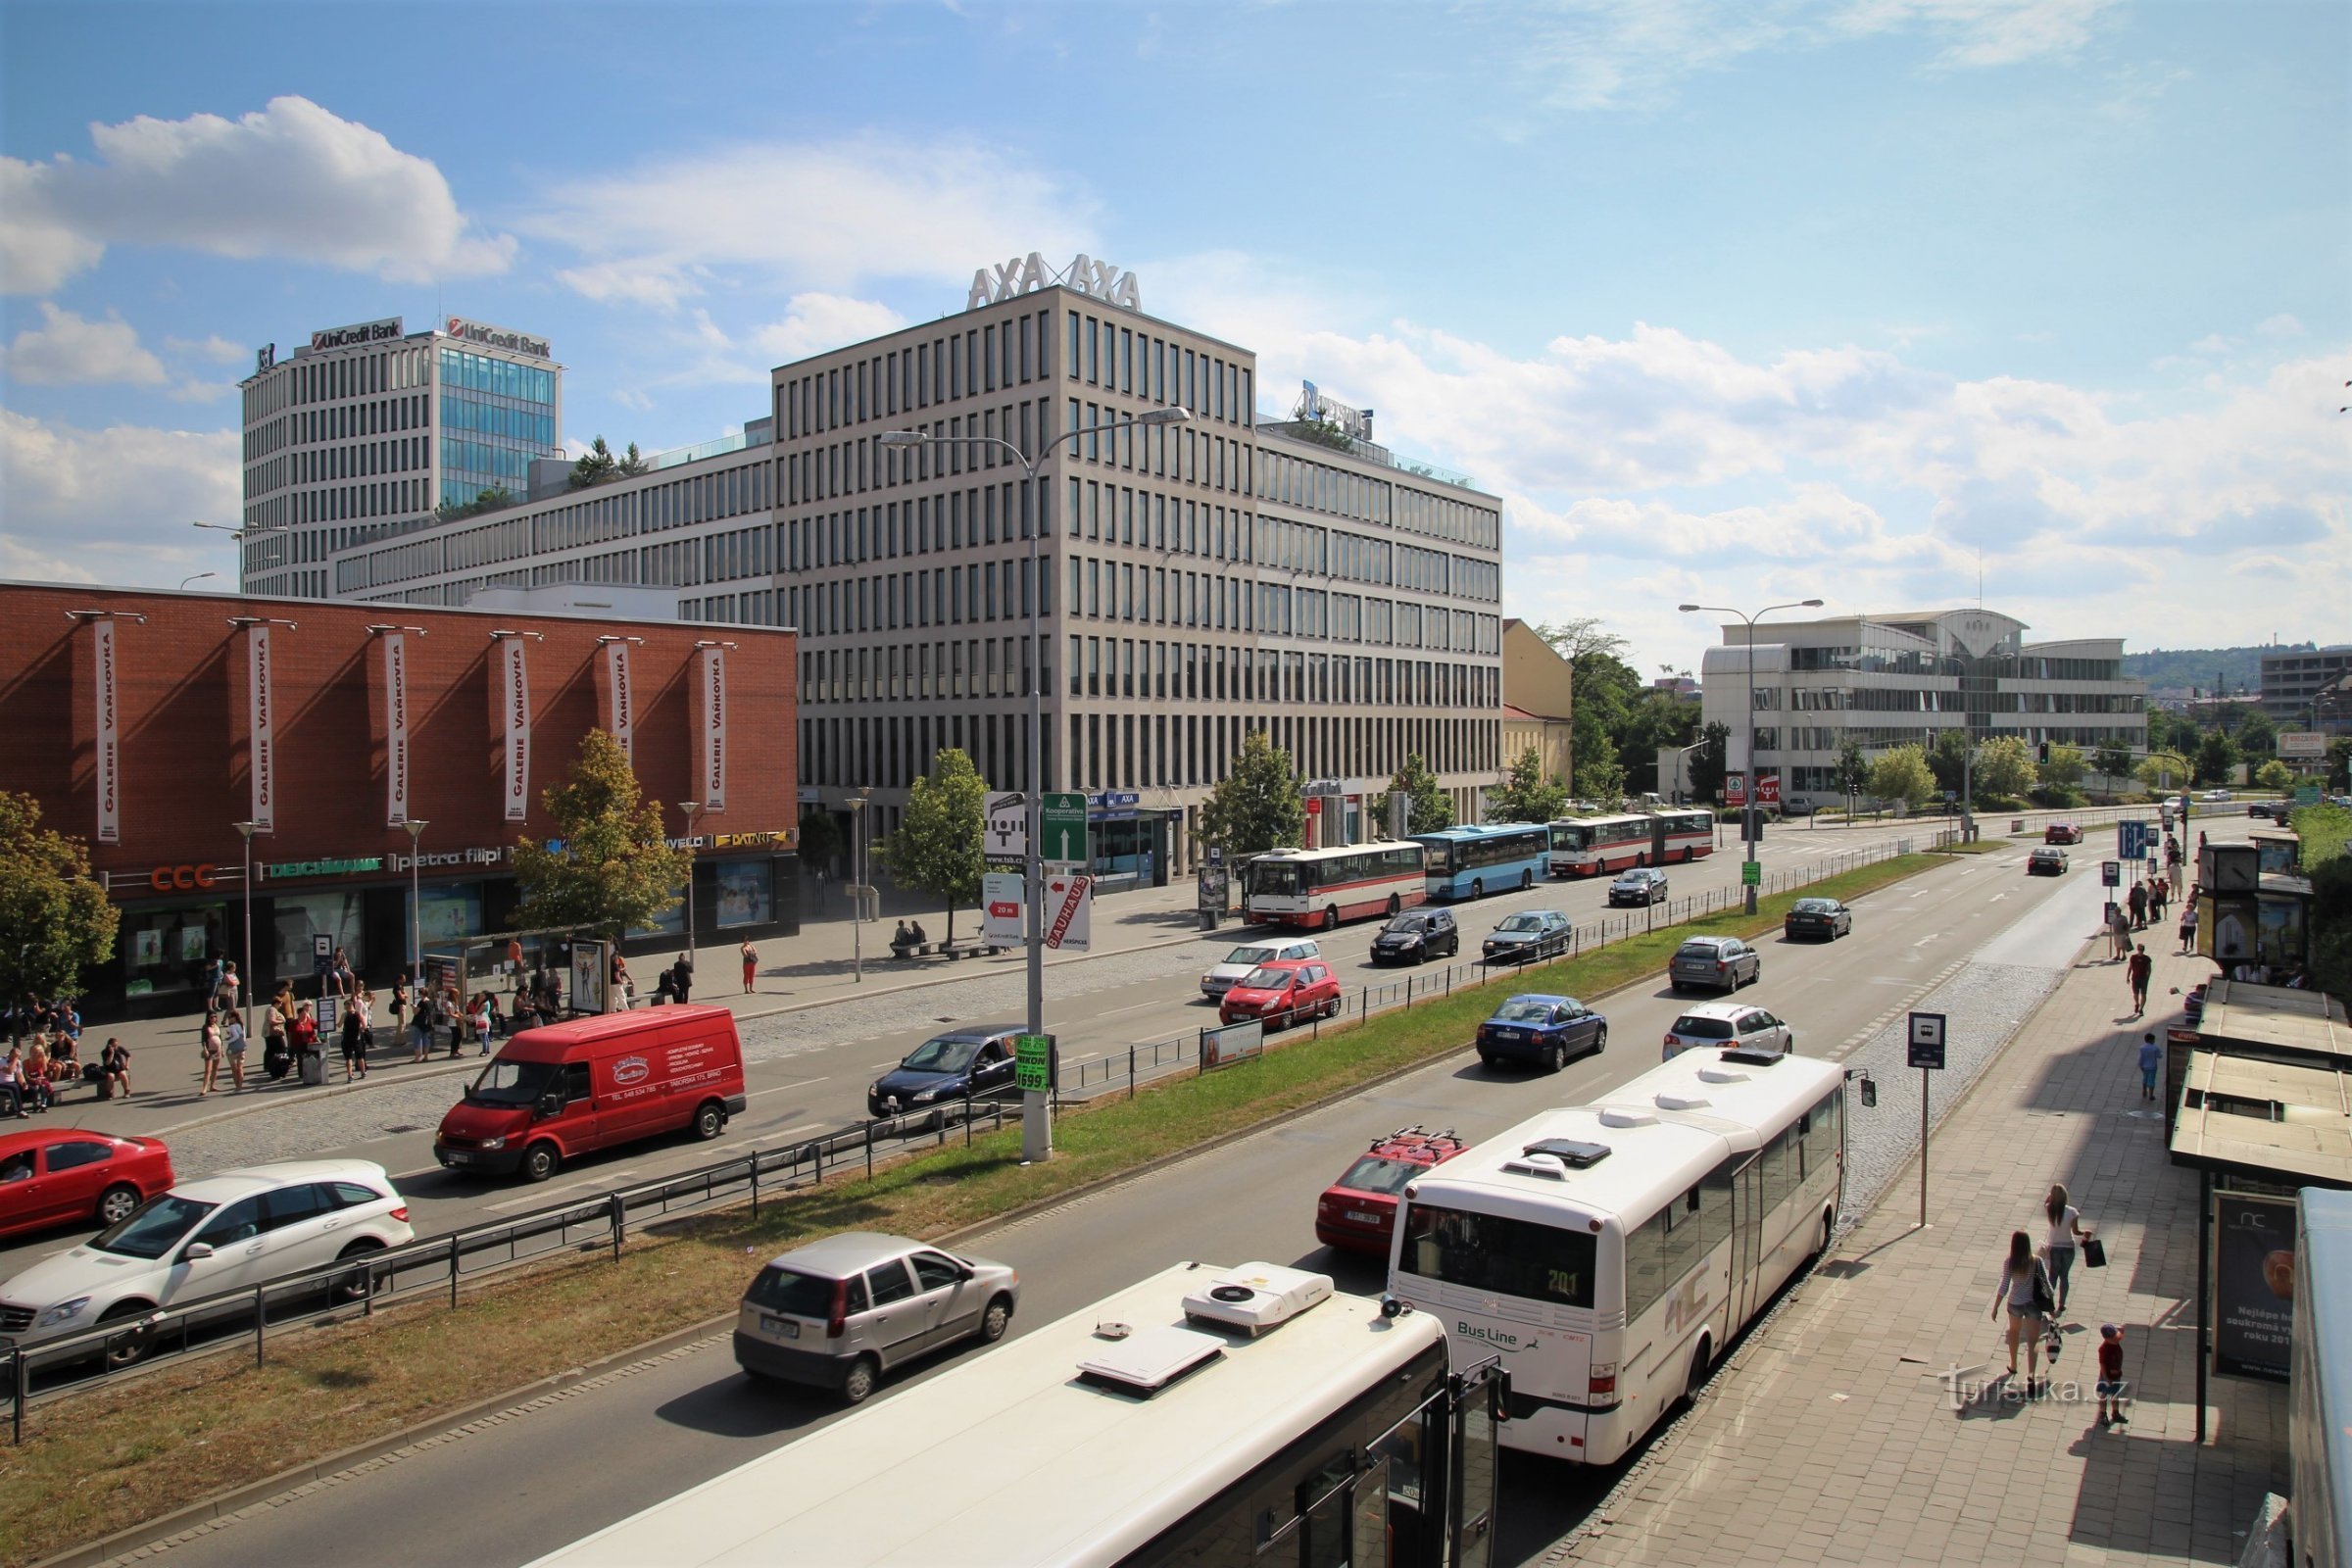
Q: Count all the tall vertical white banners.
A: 6